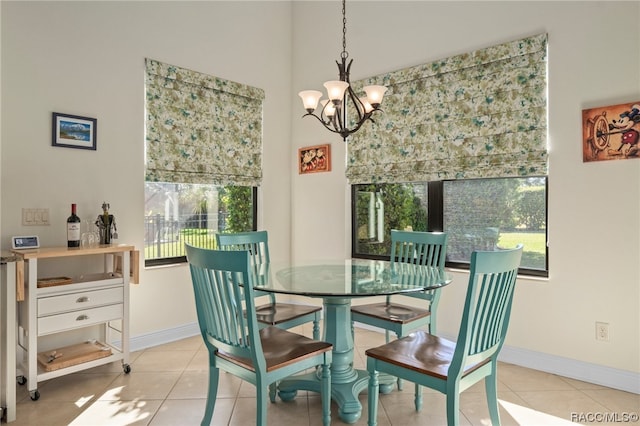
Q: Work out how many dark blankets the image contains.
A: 0